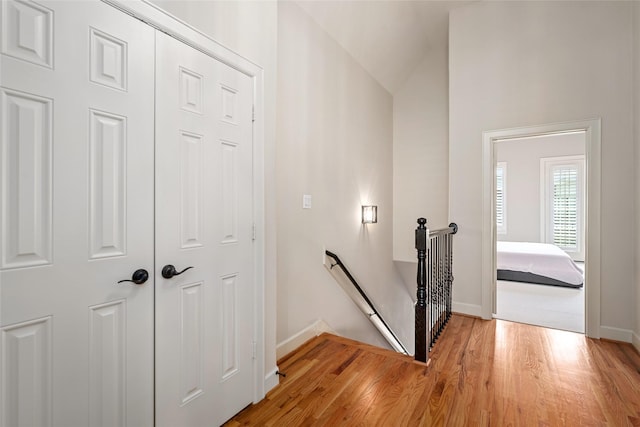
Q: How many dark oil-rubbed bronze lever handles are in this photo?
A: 2